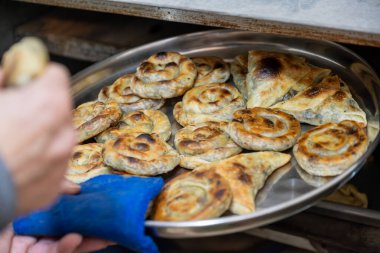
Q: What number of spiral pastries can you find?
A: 12